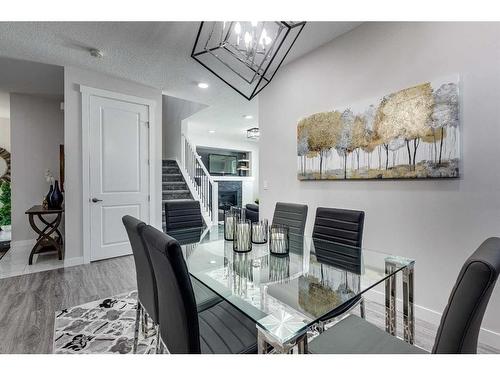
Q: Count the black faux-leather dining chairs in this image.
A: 6